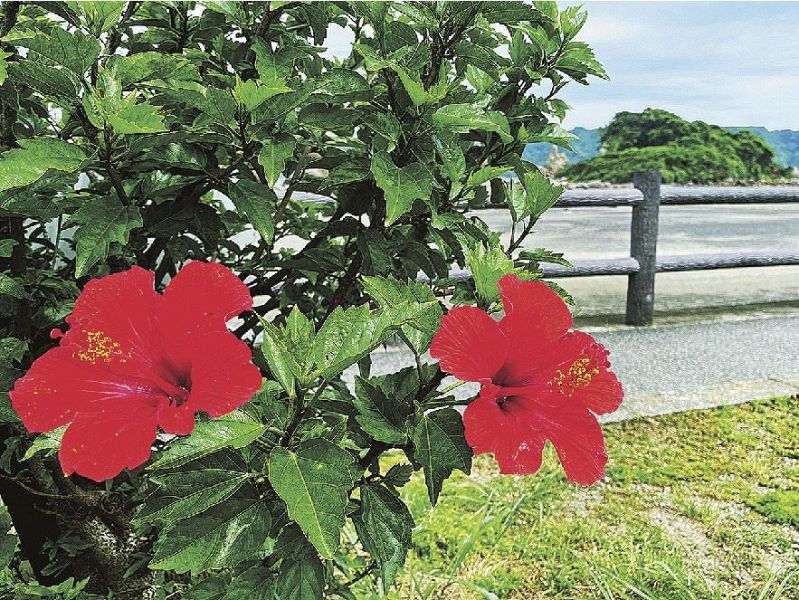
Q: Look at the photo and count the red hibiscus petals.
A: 10